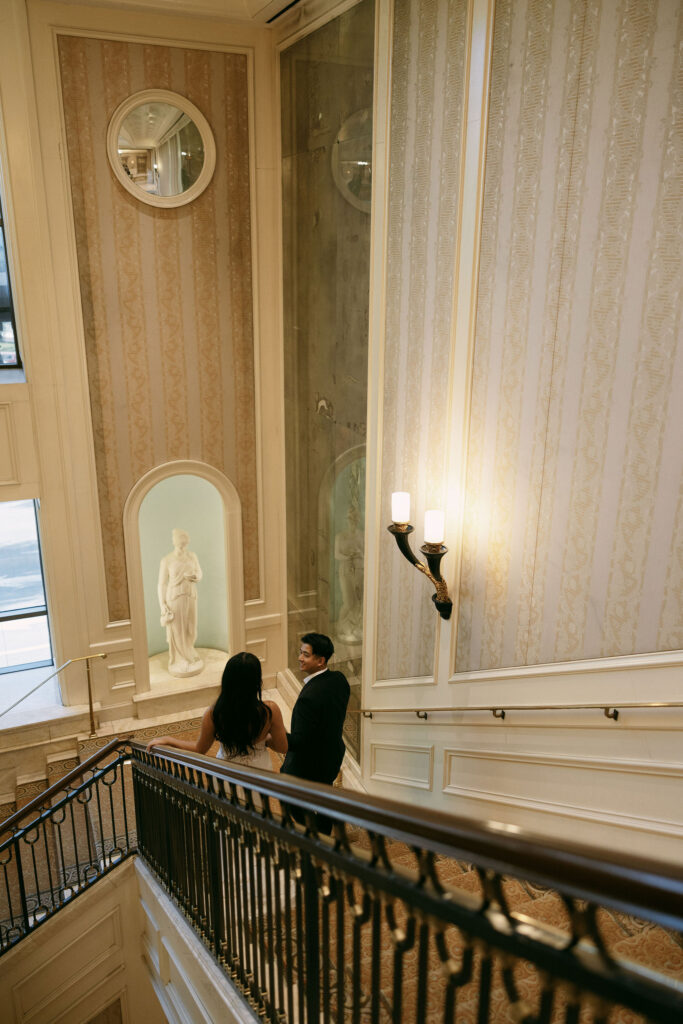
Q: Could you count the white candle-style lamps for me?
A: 2